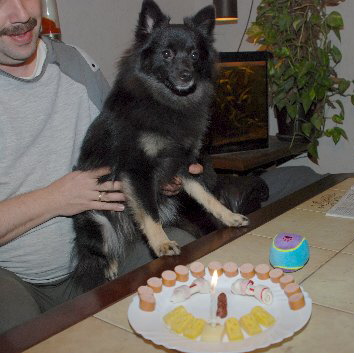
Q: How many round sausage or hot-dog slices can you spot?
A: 14